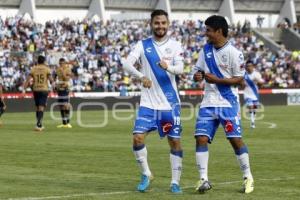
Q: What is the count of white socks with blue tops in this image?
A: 4